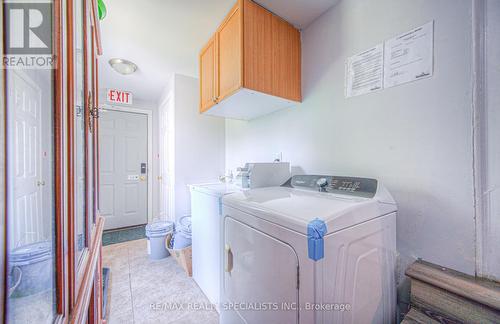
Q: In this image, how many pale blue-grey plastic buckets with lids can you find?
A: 2